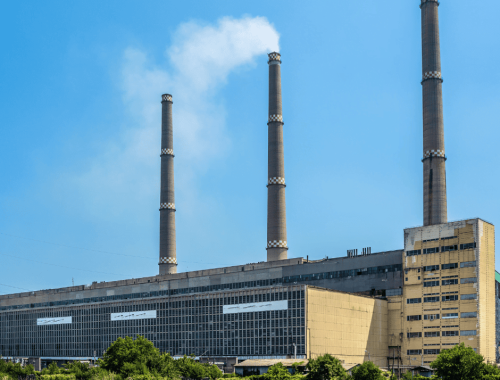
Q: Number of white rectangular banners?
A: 3